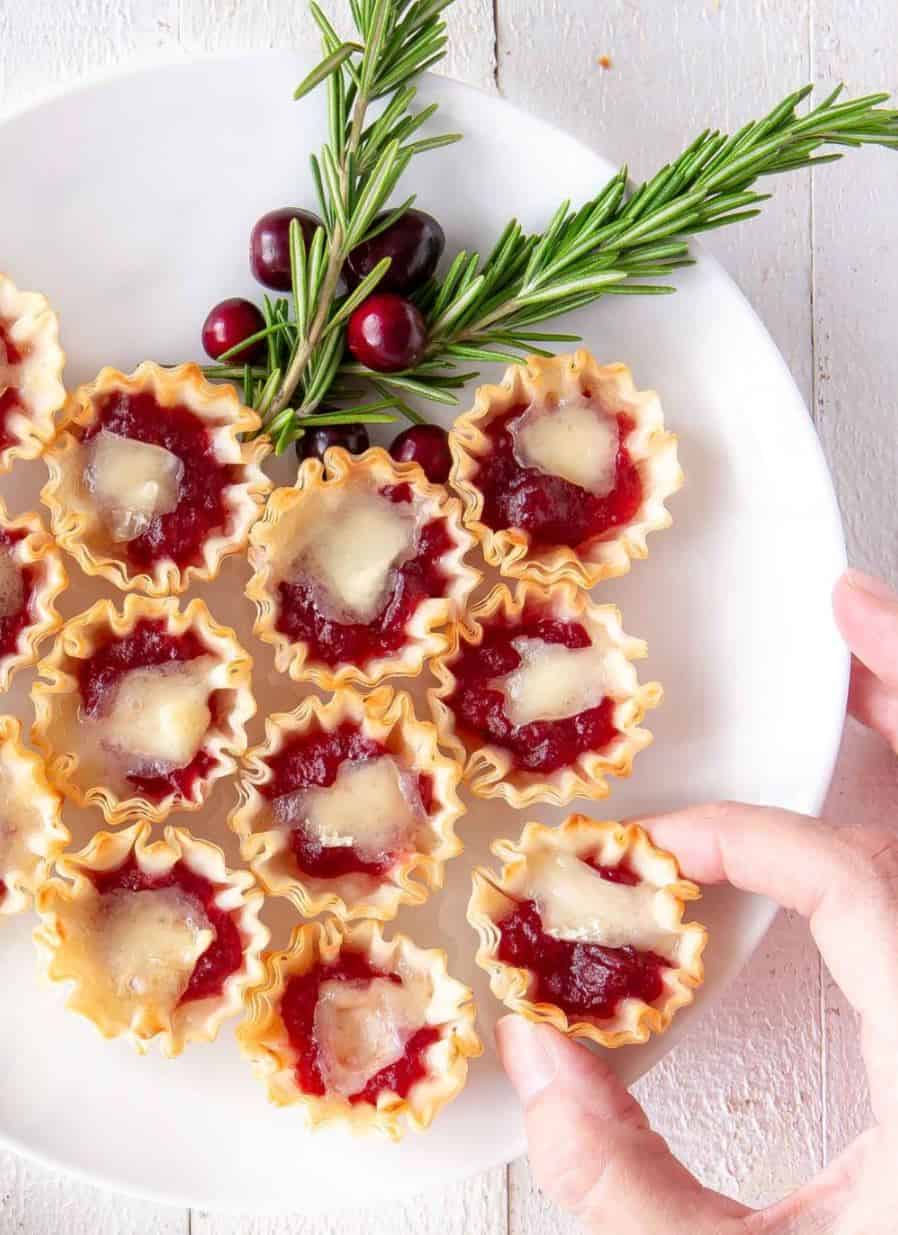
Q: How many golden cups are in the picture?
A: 12